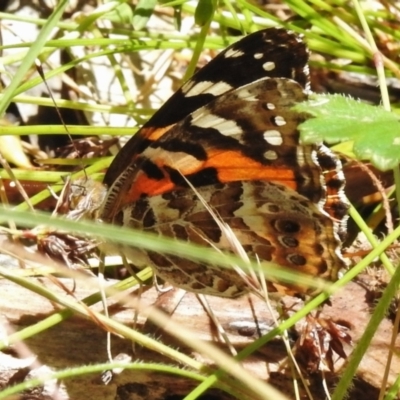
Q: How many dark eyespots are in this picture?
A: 4